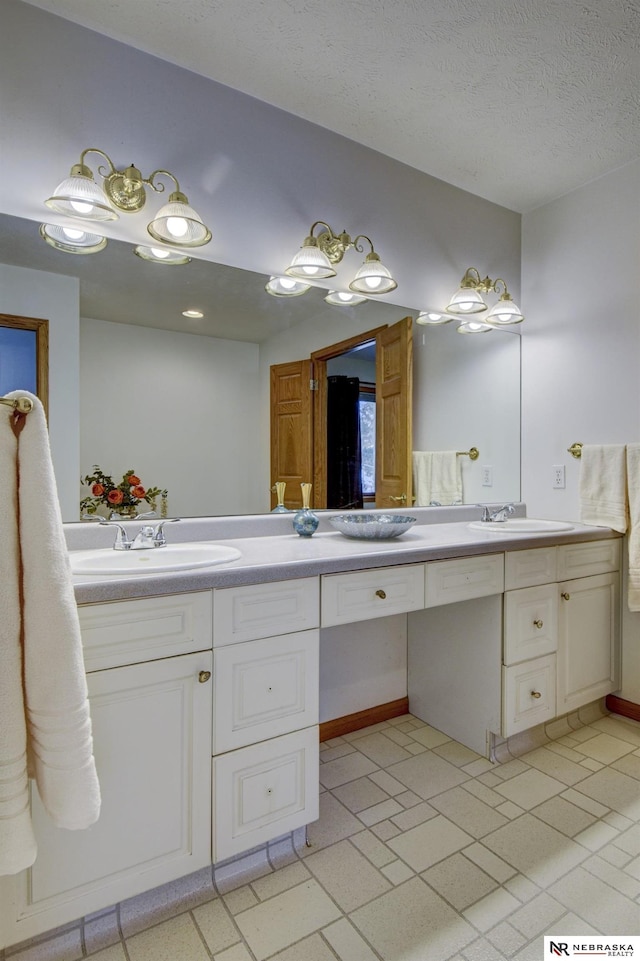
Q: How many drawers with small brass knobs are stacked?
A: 2